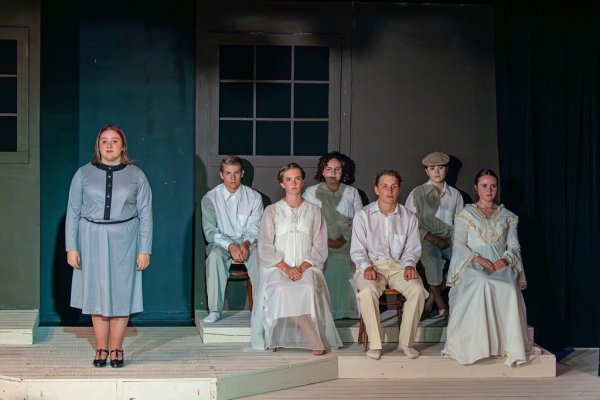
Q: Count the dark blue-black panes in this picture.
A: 12